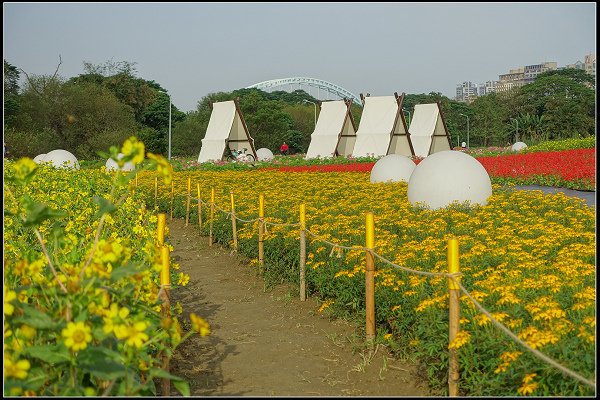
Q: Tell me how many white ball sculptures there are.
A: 7